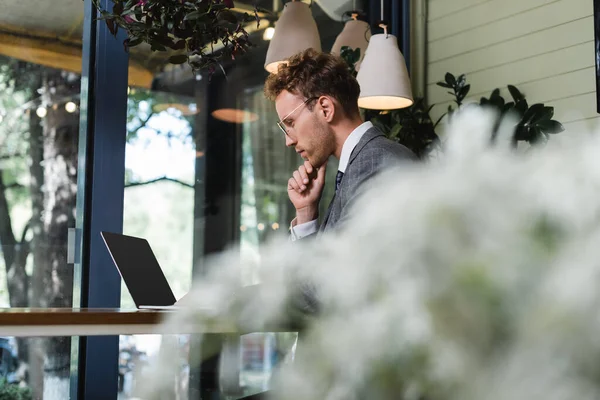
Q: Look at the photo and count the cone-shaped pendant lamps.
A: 3